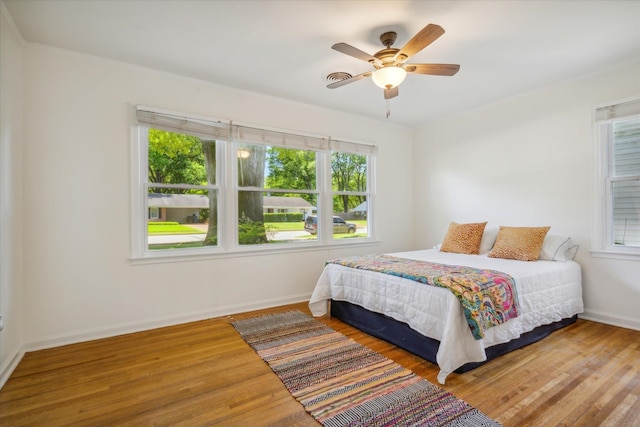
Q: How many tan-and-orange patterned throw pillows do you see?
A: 2